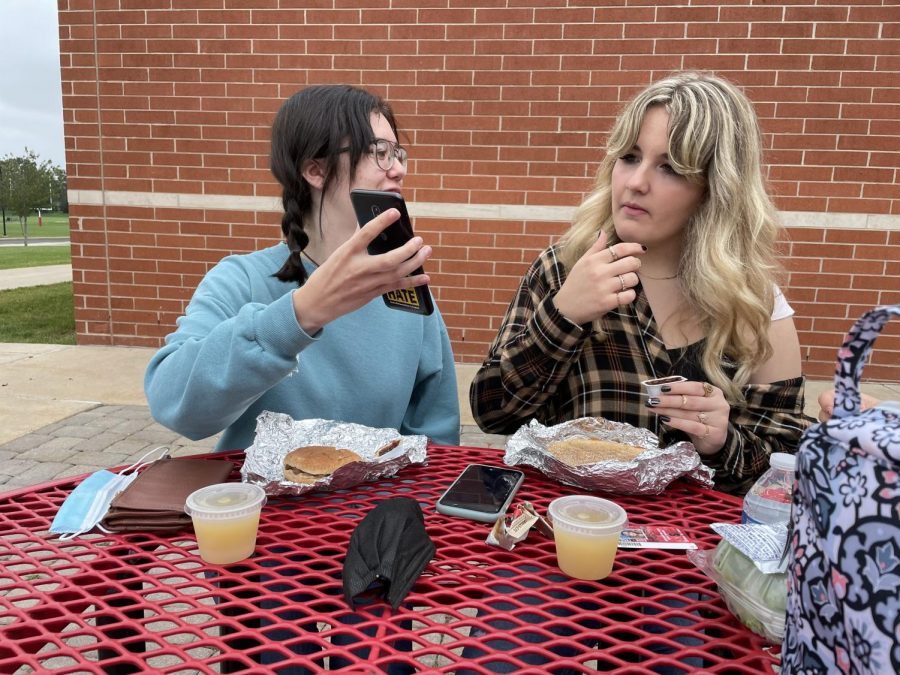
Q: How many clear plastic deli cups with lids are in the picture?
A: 2